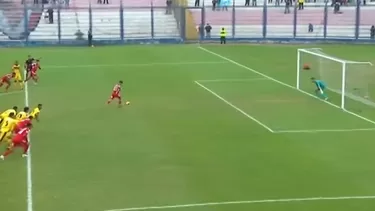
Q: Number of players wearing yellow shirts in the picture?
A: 5